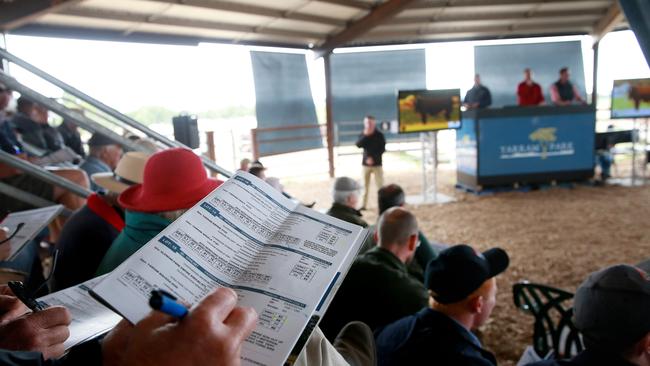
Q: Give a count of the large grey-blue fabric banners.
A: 3